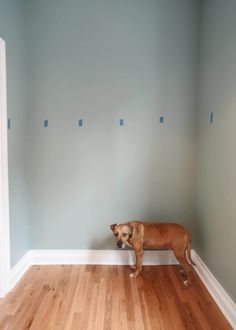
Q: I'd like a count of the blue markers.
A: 6